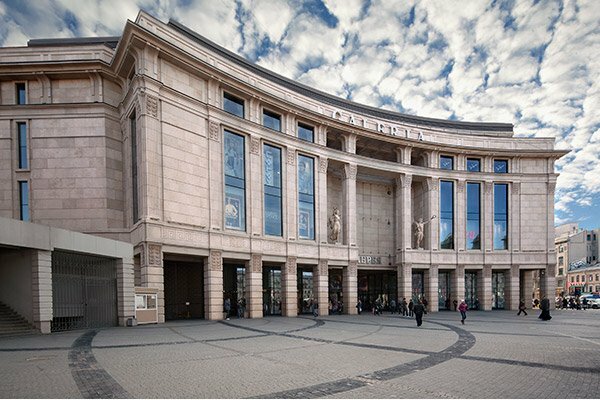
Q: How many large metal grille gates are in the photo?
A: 1